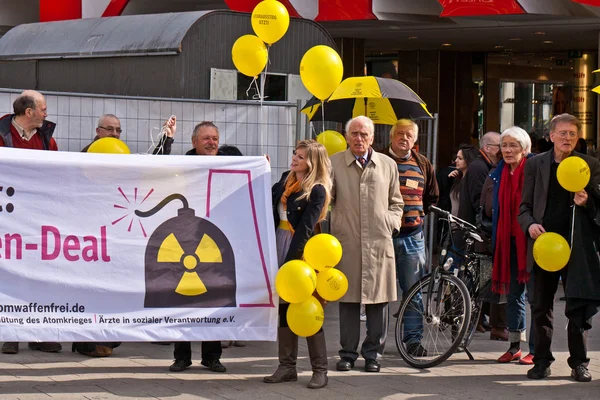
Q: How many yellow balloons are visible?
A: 11